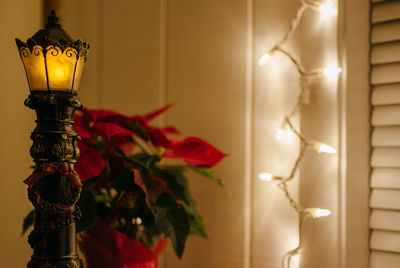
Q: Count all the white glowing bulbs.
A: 7